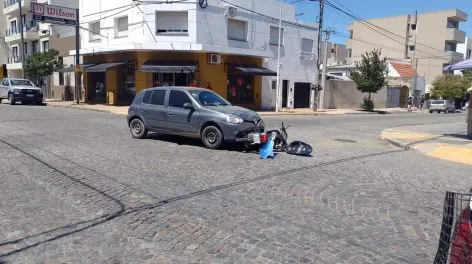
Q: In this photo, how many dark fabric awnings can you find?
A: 4